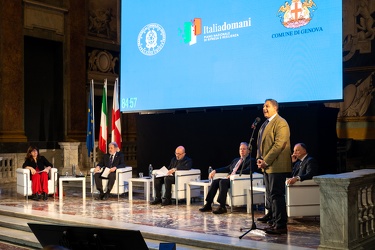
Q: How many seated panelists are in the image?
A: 5